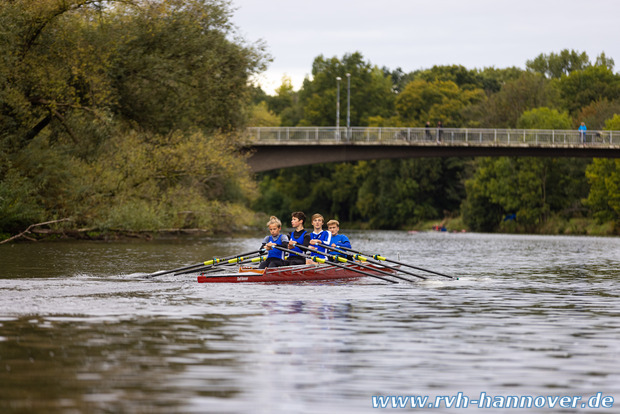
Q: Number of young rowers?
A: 4